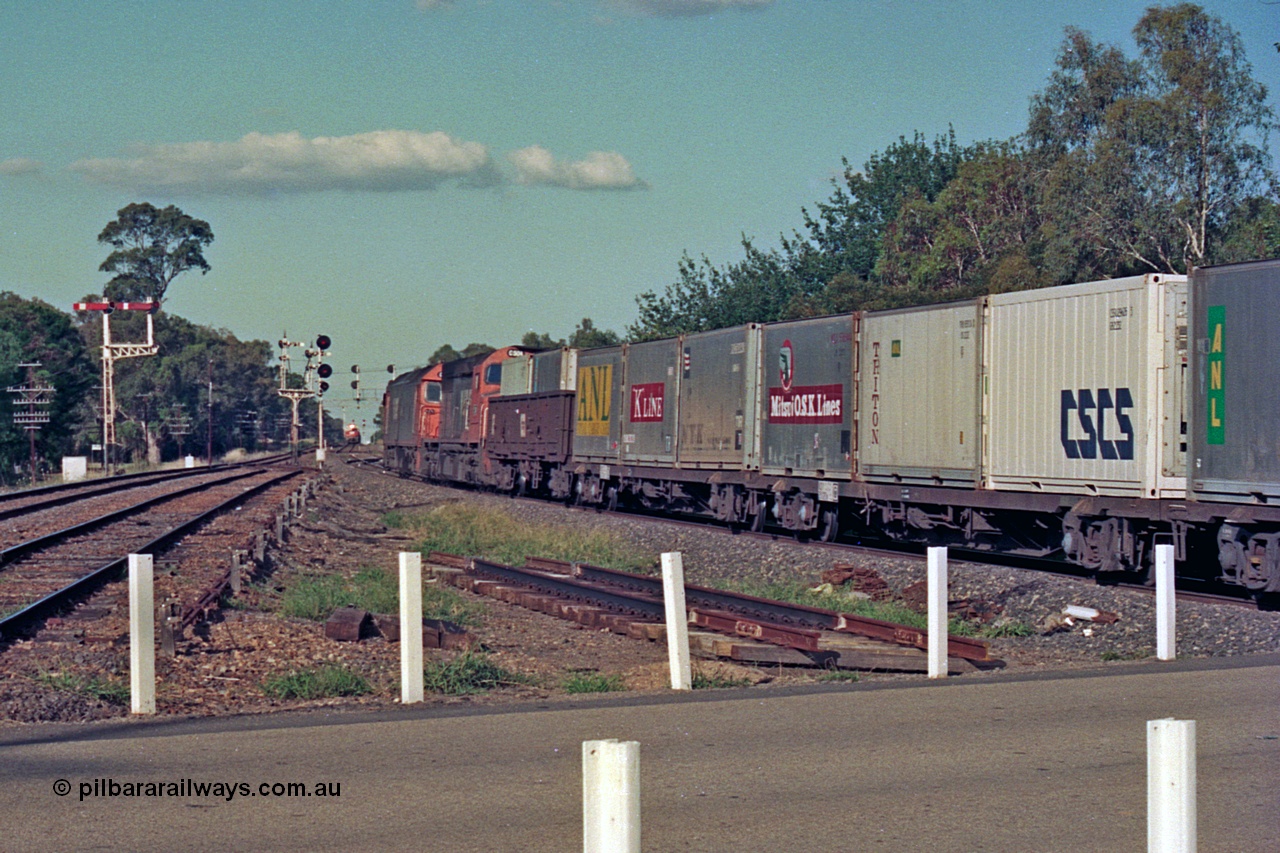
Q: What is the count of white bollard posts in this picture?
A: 7